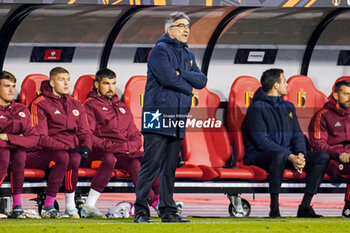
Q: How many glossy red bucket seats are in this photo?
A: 7